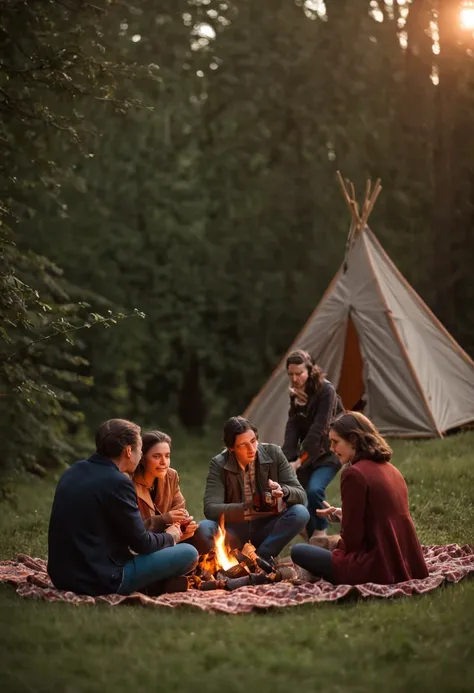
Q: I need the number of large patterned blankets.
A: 1